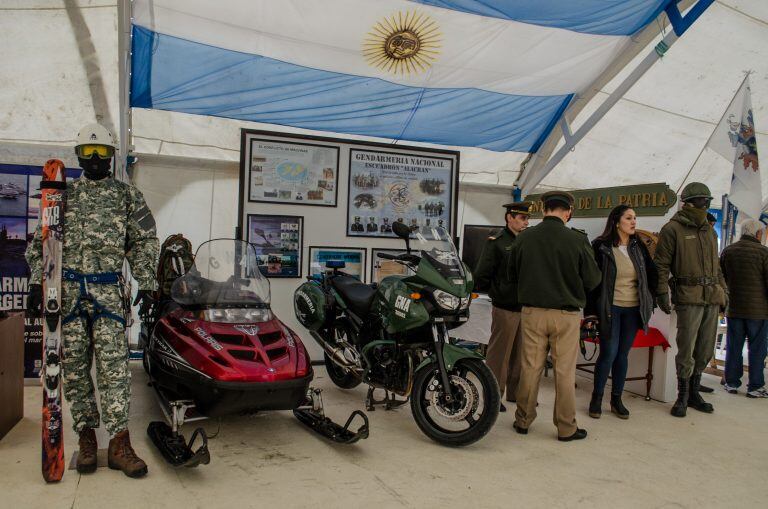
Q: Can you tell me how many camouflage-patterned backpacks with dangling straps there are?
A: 1